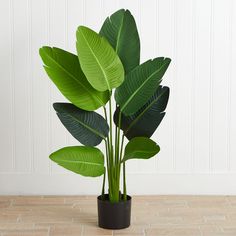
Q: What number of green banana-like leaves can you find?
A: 8